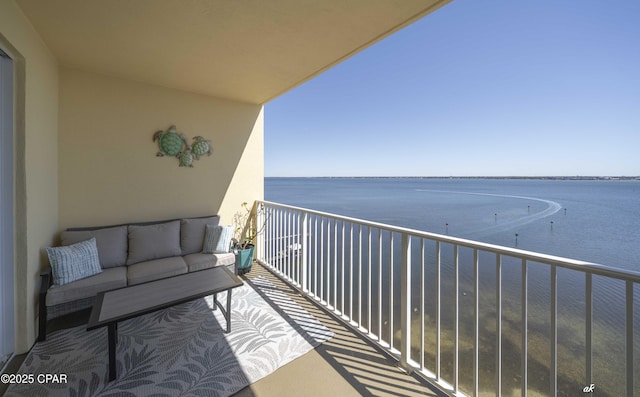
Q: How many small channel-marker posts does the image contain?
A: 6